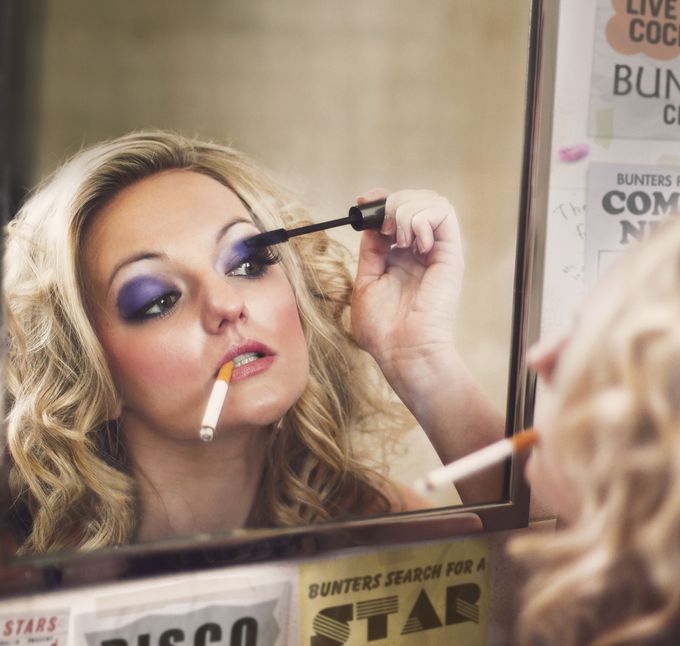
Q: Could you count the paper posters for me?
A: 5